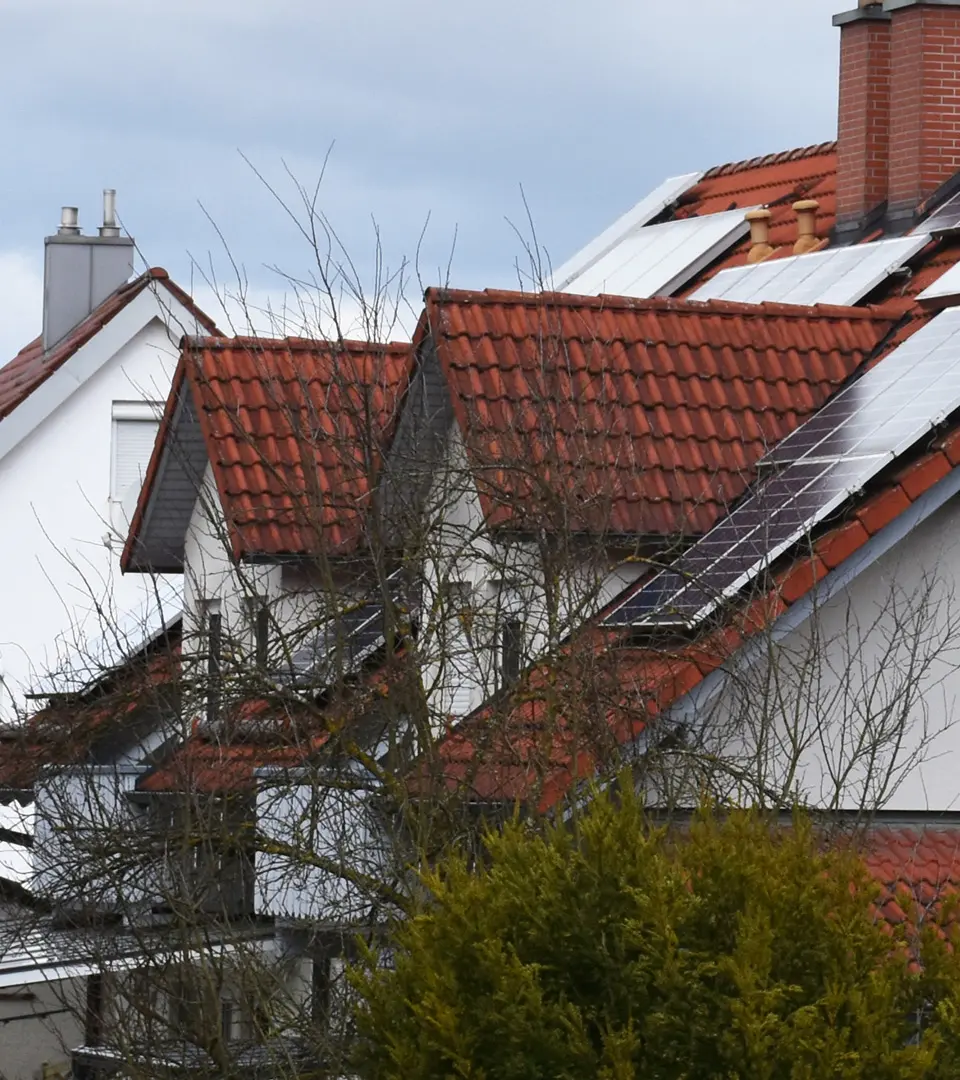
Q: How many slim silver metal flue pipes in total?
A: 2